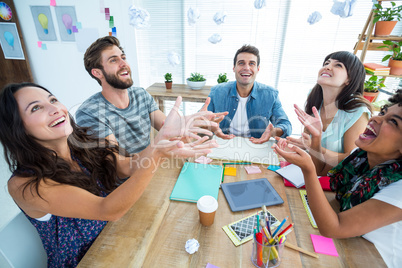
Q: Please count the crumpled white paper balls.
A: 9